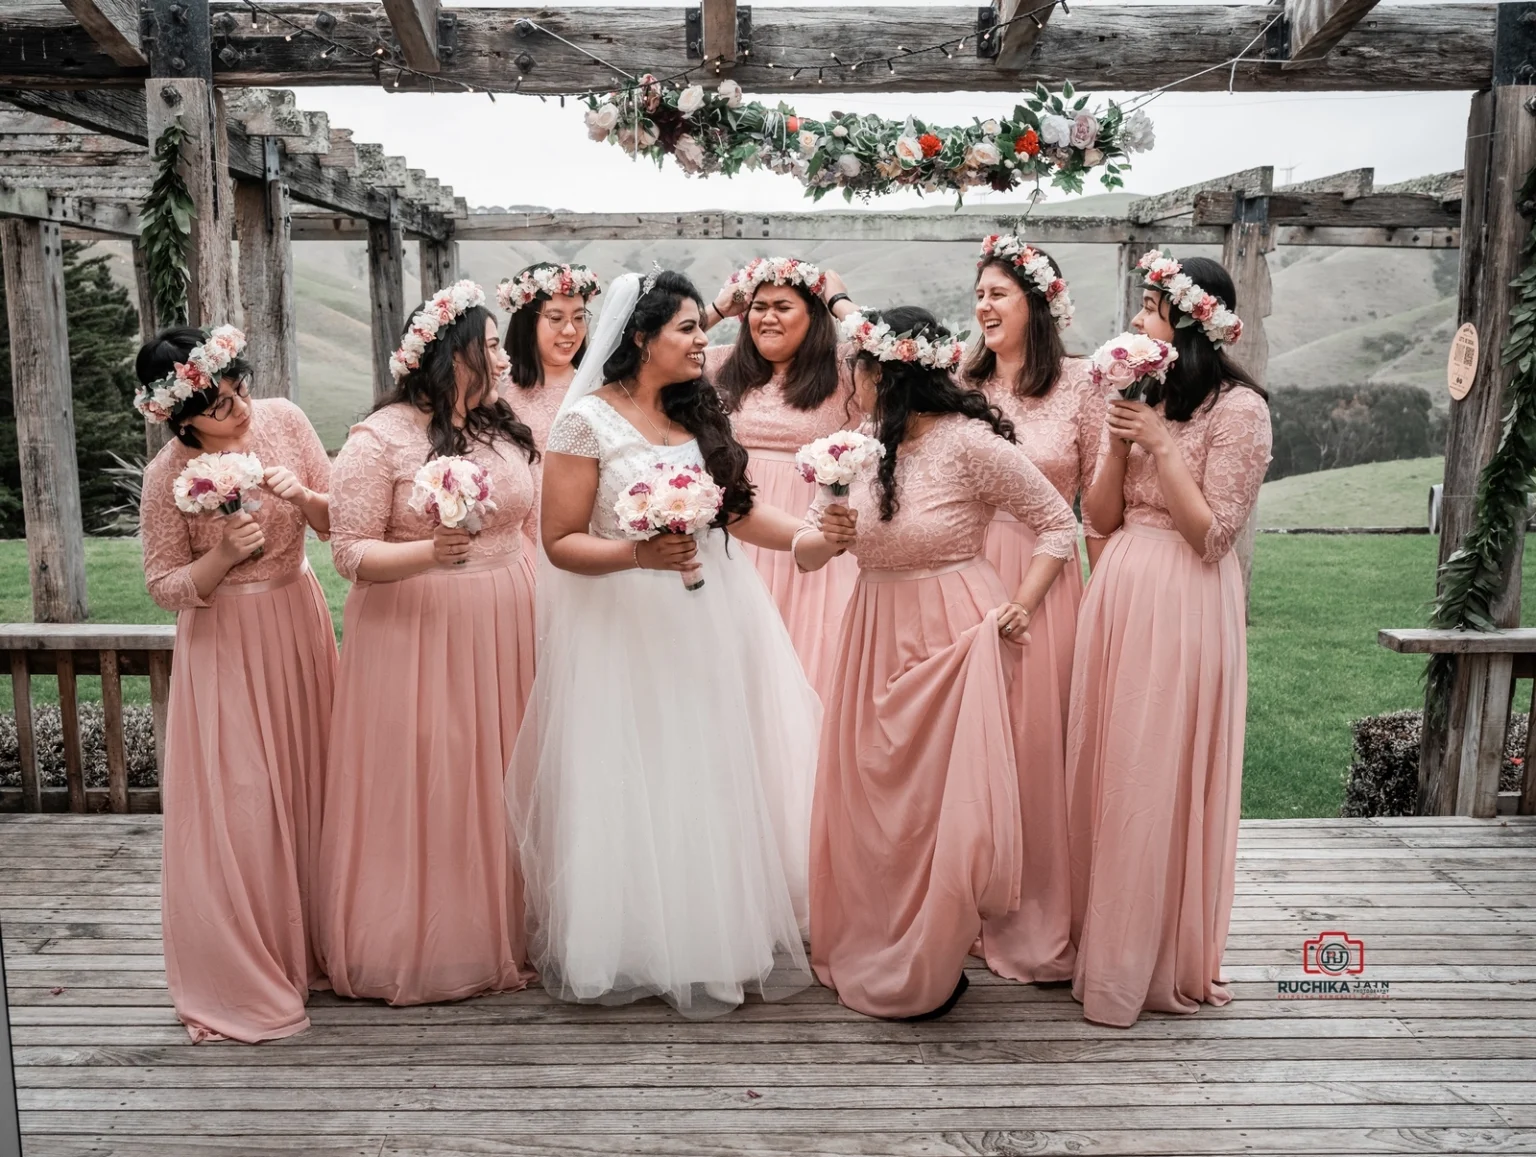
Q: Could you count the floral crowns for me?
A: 7